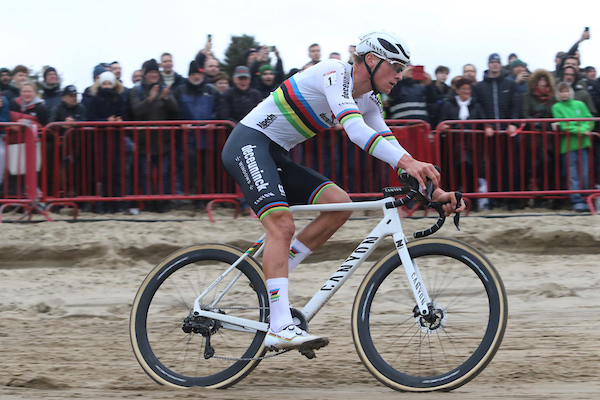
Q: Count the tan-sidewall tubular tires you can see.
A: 2